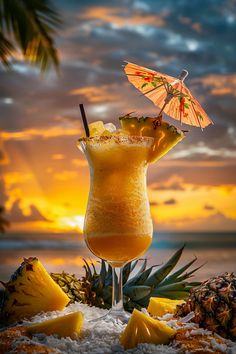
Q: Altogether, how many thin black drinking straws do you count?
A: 1